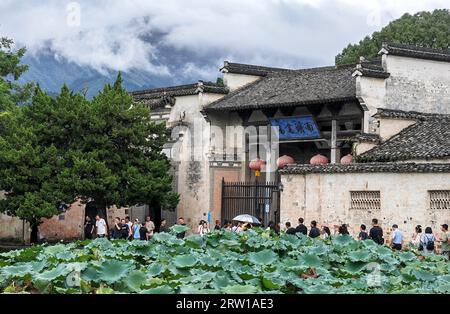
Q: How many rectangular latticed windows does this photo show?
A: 2